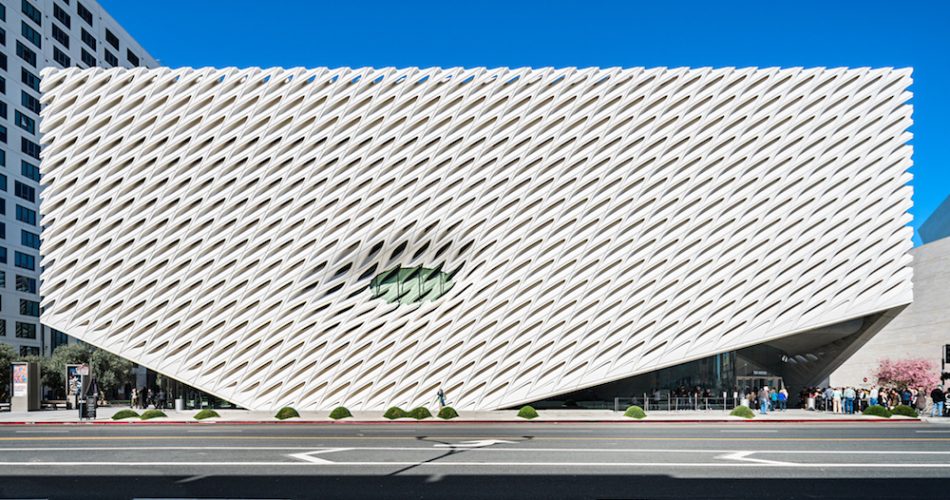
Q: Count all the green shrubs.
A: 13